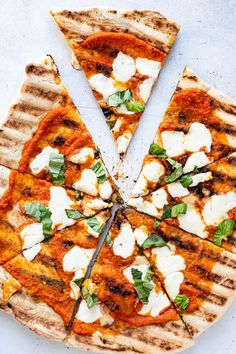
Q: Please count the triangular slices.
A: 8